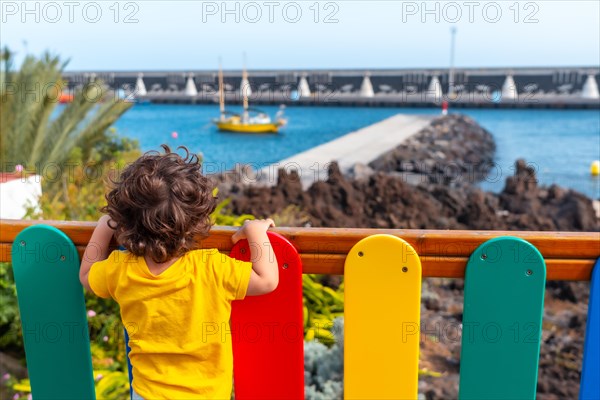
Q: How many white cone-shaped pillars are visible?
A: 8